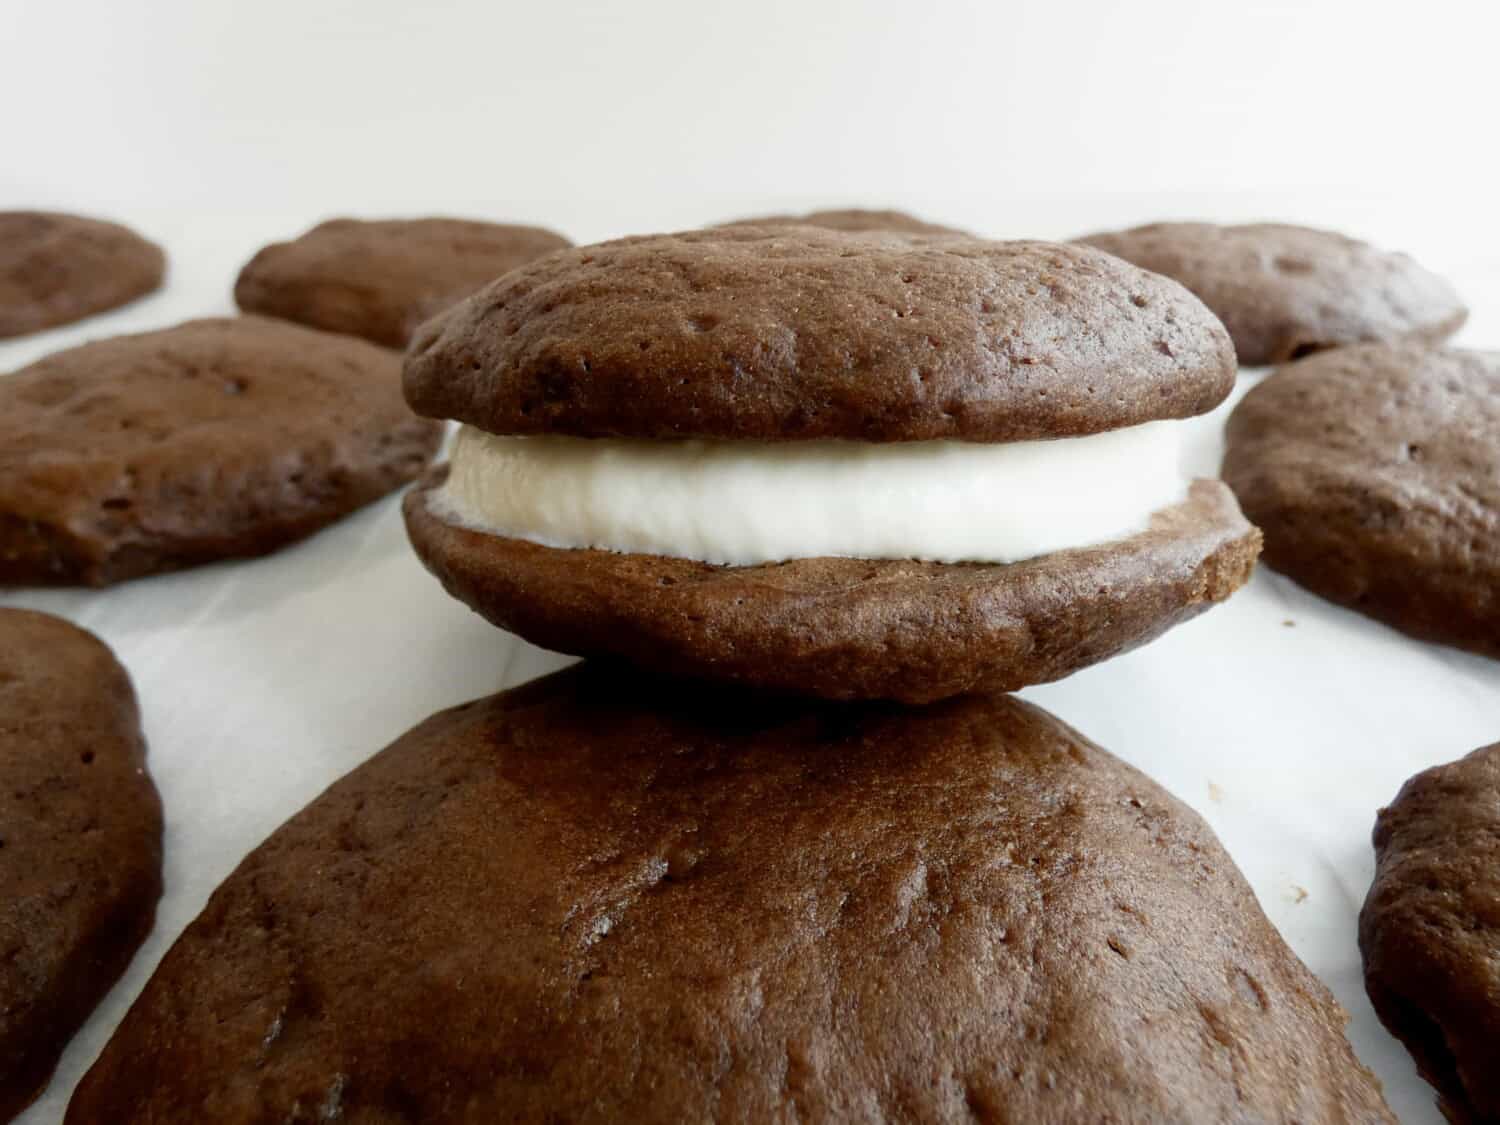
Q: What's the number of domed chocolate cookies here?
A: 11